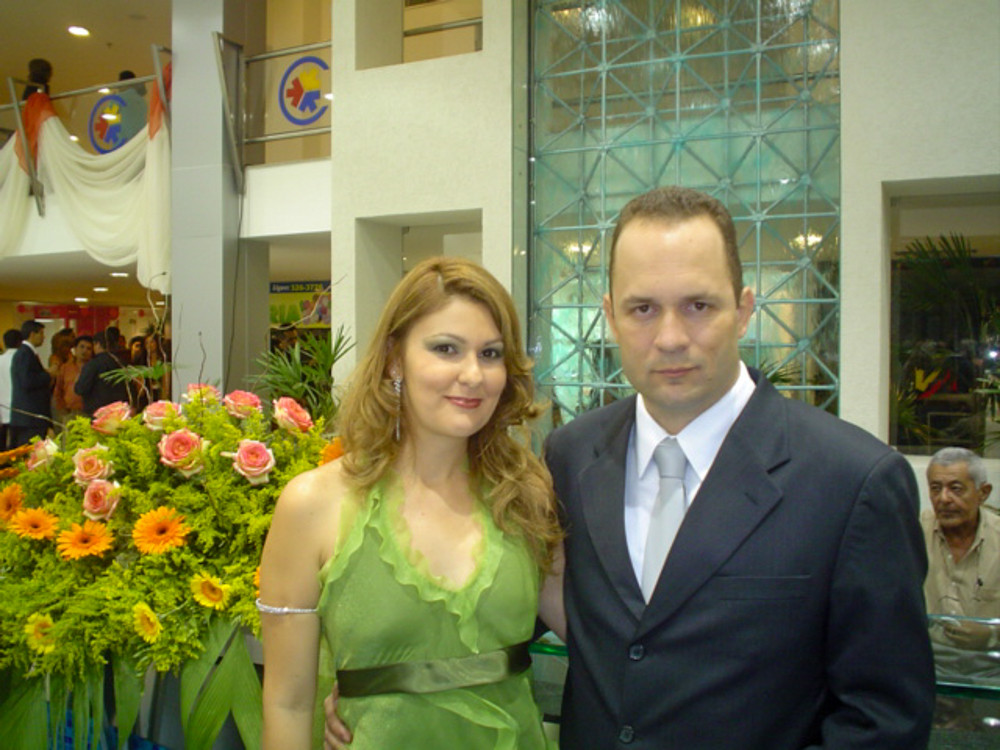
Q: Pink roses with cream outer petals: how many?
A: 10